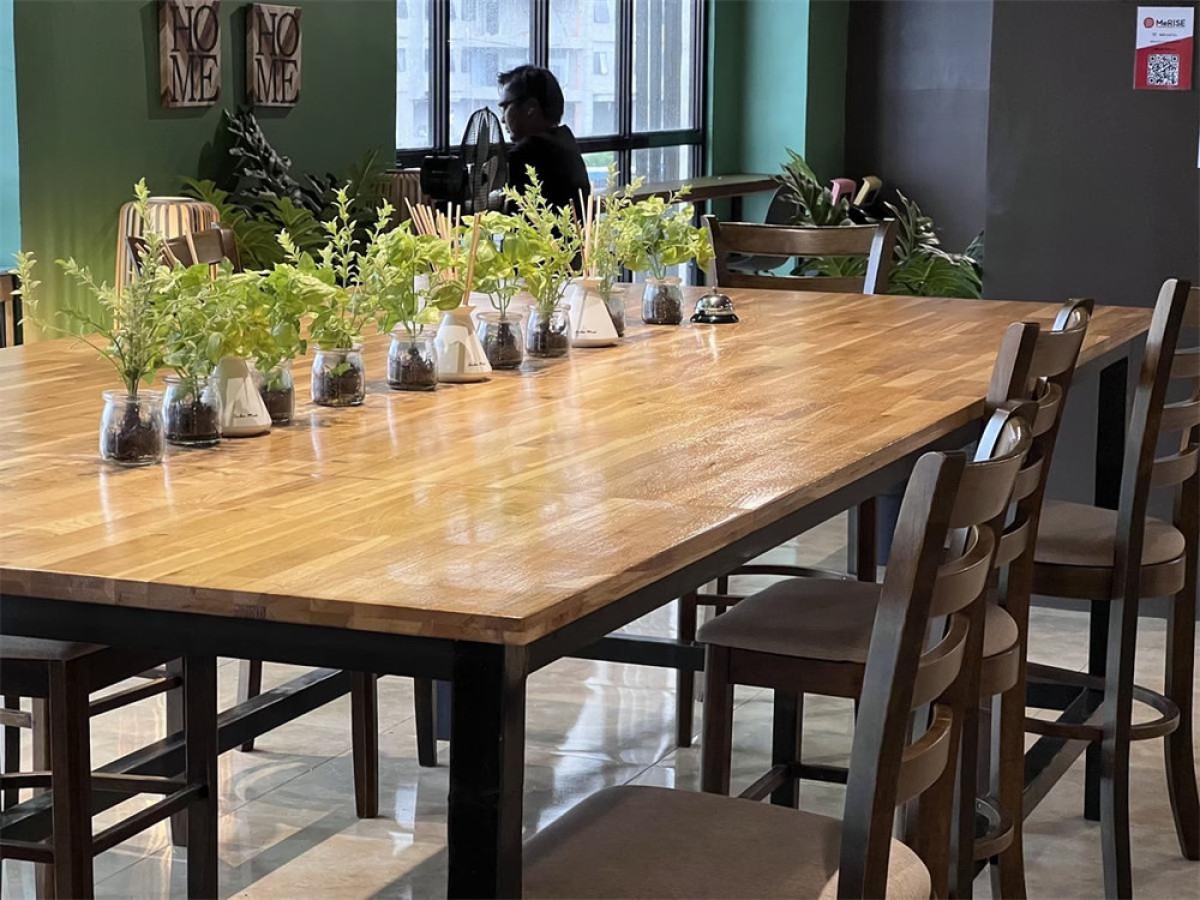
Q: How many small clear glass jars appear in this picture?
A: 9